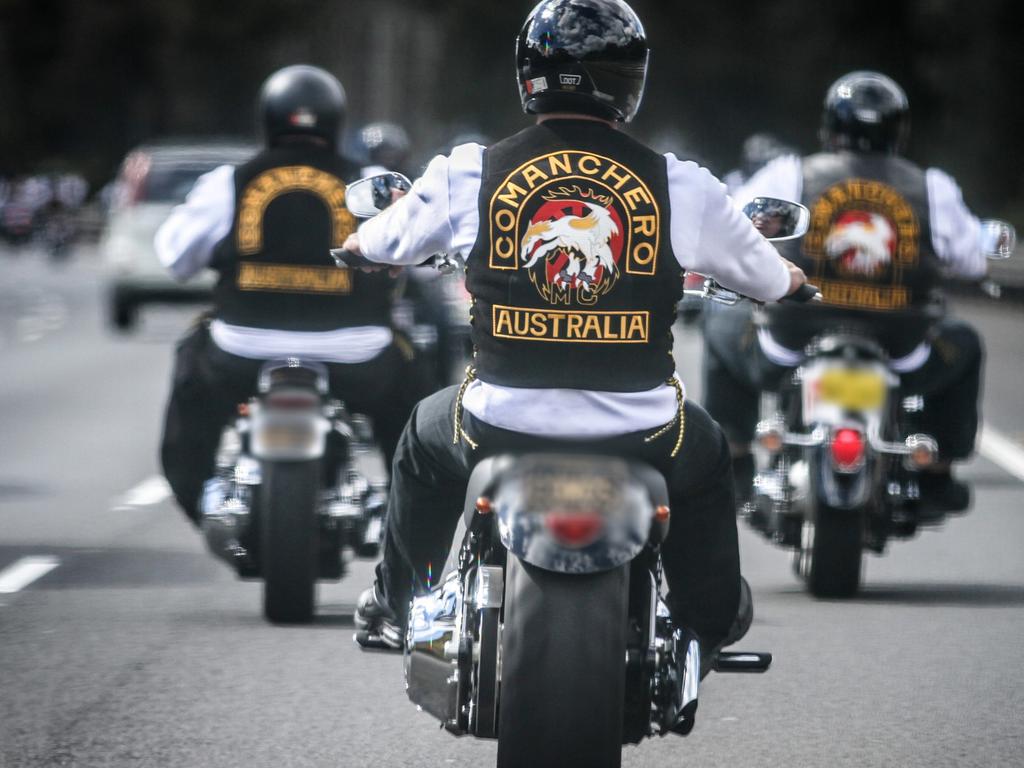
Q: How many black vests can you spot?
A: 3